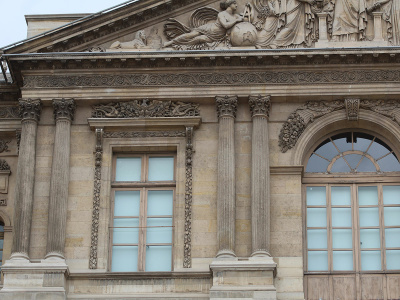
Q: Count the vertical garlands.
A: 2